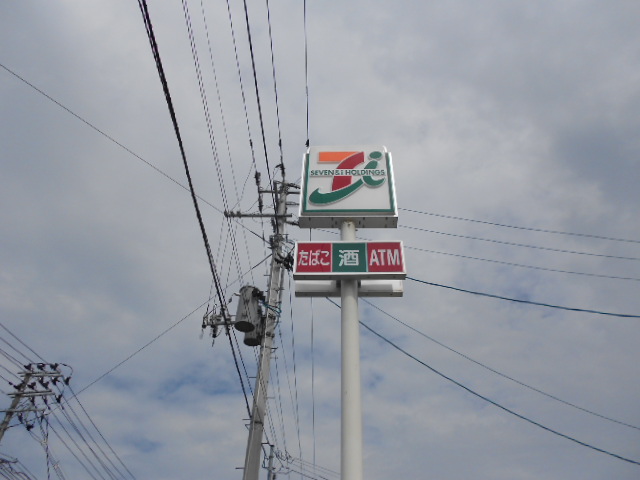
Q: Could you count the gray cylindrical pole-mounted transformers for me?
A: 2